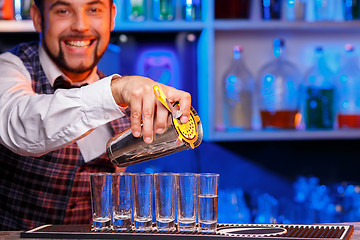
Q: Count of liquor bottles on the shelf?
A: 4